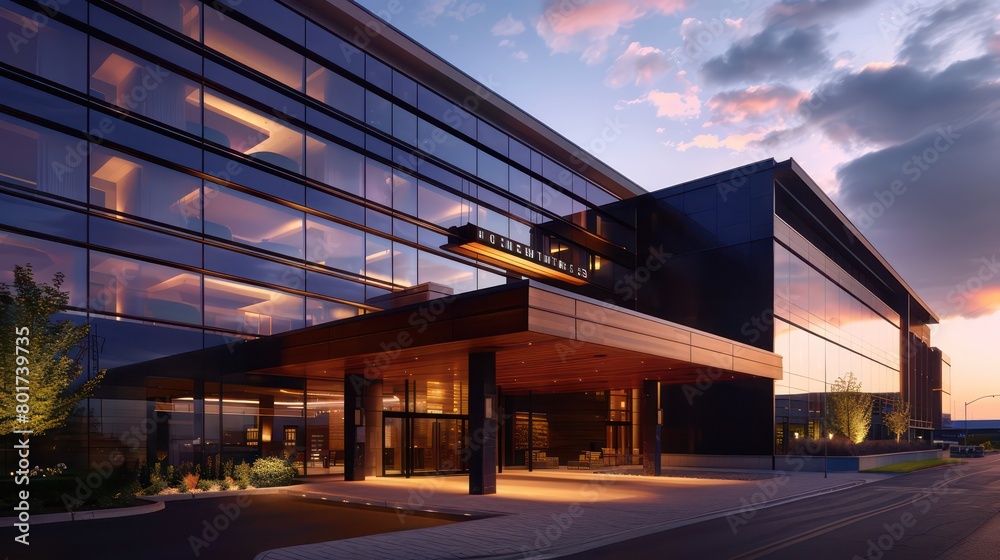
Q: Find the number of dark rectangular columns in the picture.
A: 3